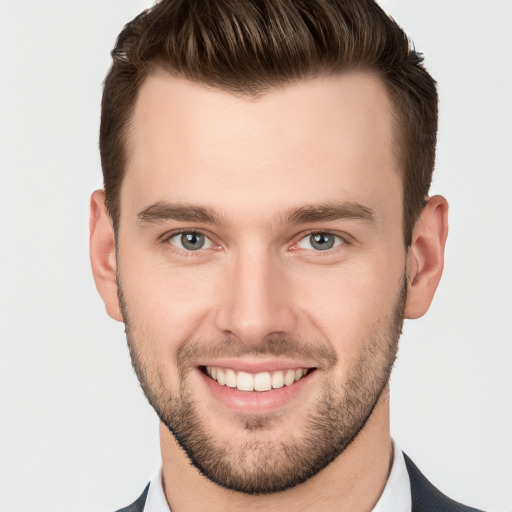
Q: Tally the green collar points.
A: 0